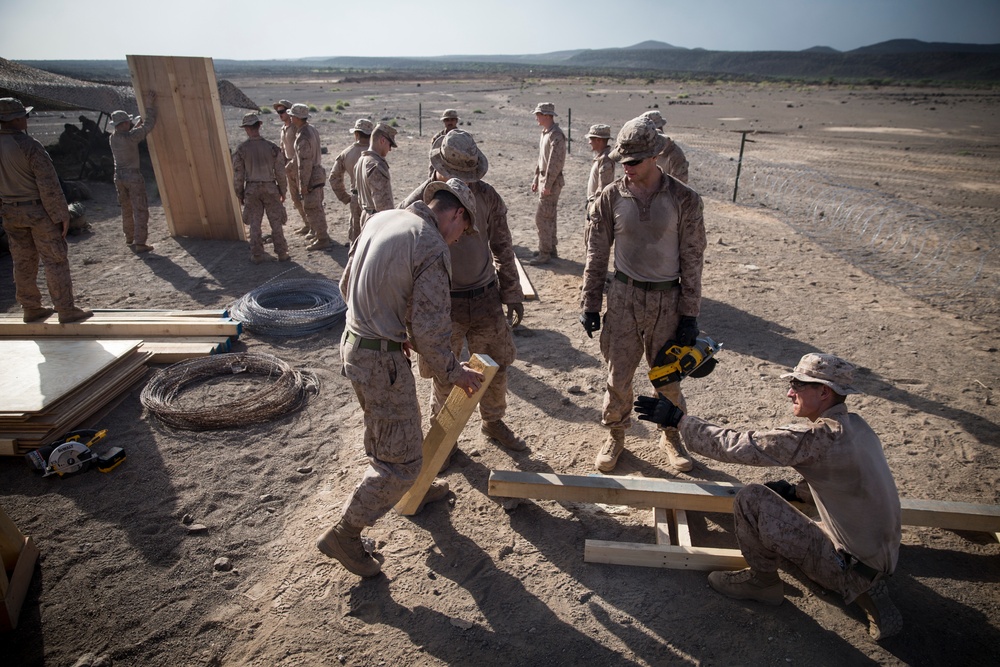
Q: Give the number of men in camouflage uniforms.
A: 15